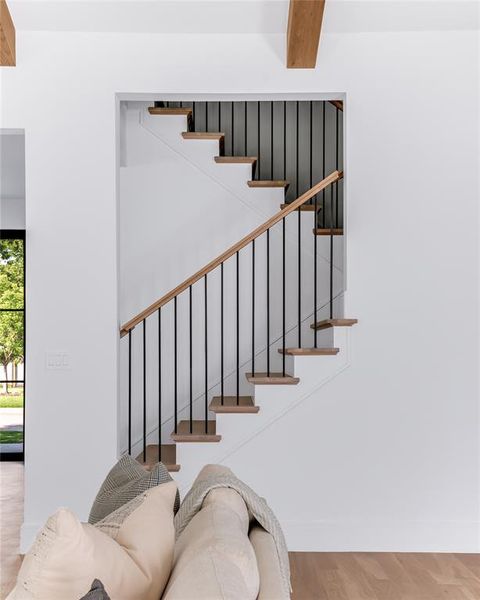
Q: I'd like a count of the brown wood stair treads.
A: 12